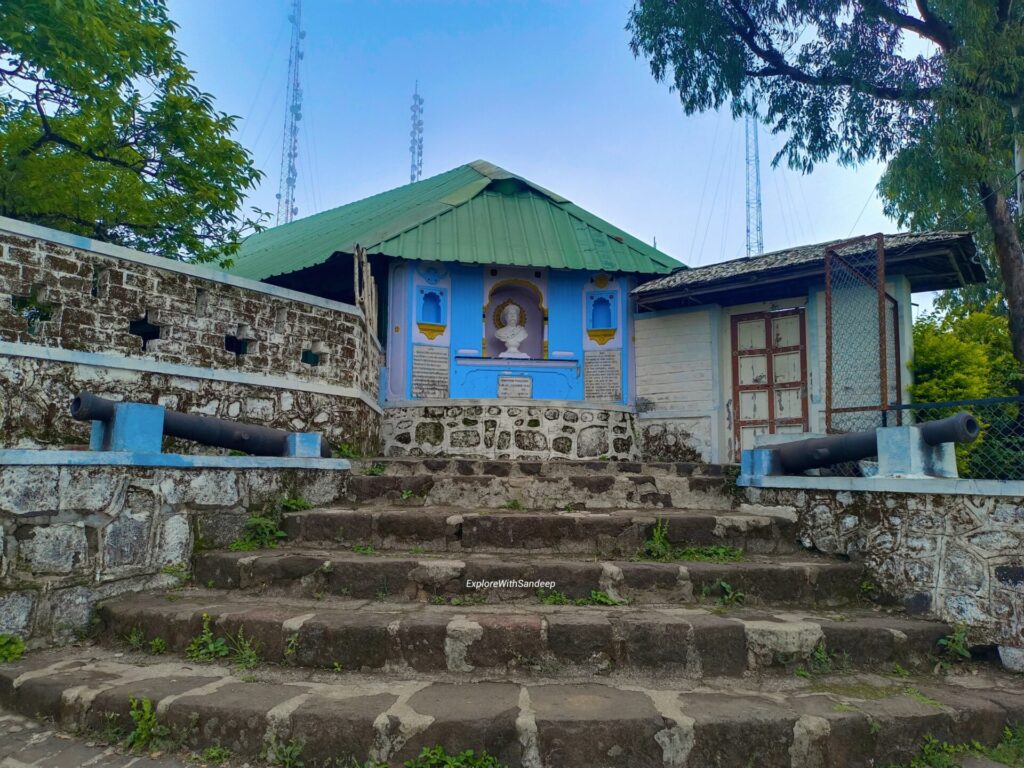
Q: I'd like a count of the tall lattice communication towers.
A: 3